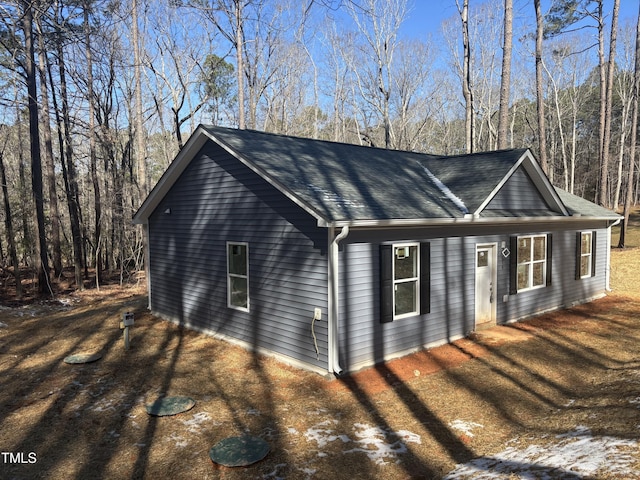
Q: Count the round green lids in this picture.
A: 3